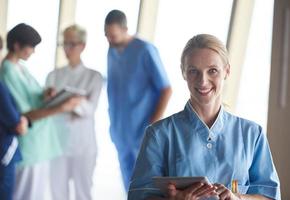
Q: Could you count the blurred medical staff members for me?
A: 4